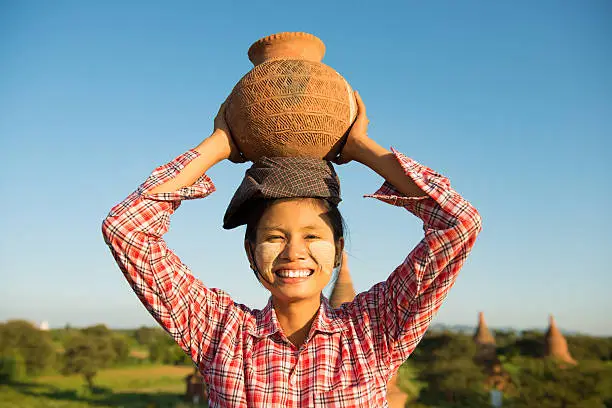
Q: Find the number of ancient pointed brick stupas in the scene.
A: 3